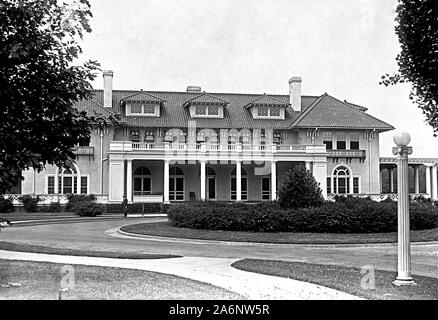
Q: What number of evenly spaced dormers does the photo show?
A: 3